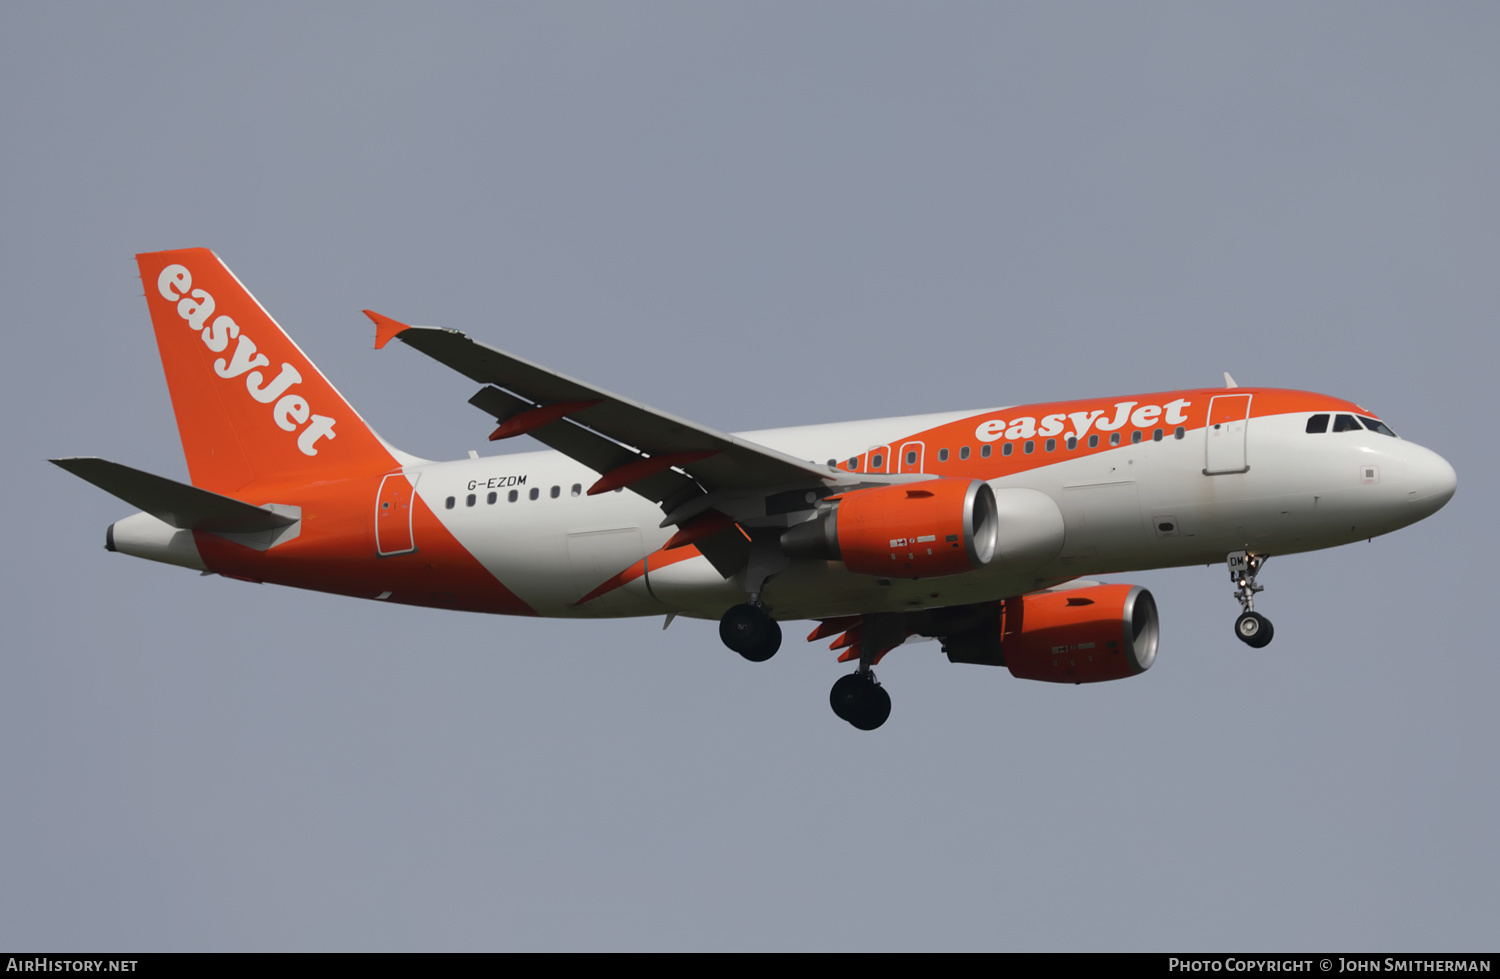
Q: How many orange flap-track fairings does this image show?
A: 6